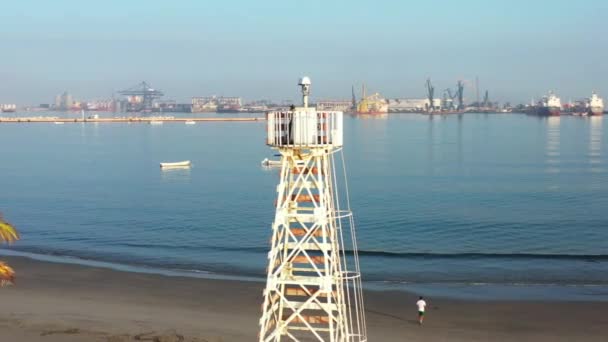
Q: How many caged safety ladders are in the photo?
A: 1